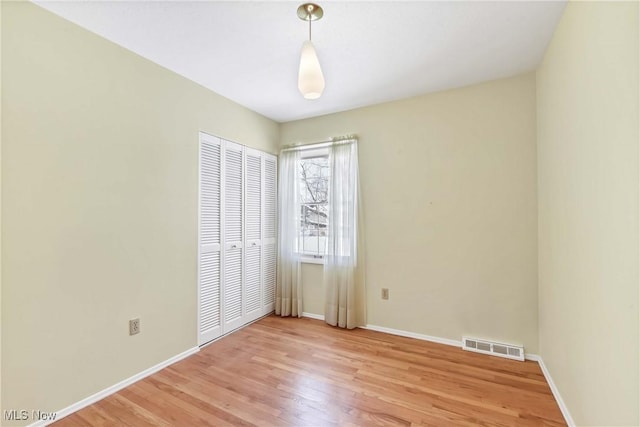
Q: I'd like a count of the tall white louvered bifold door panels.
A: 4